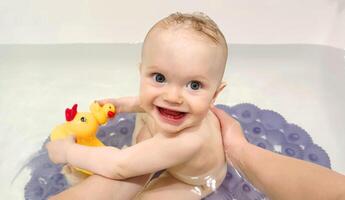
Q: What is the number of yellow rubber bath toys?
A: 2